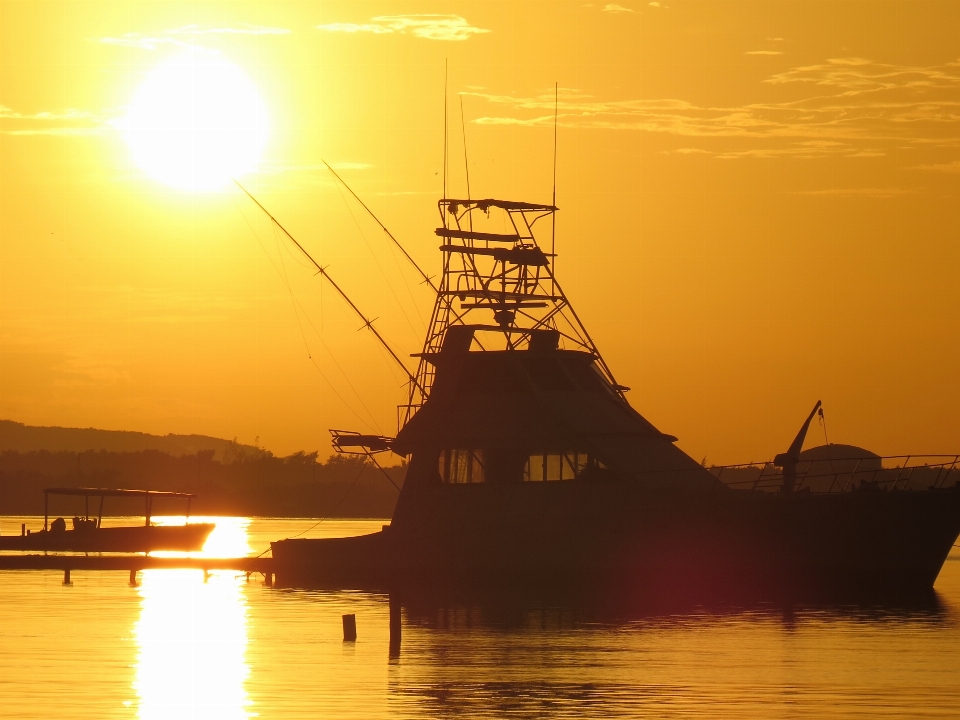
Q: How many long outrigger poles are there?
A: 2